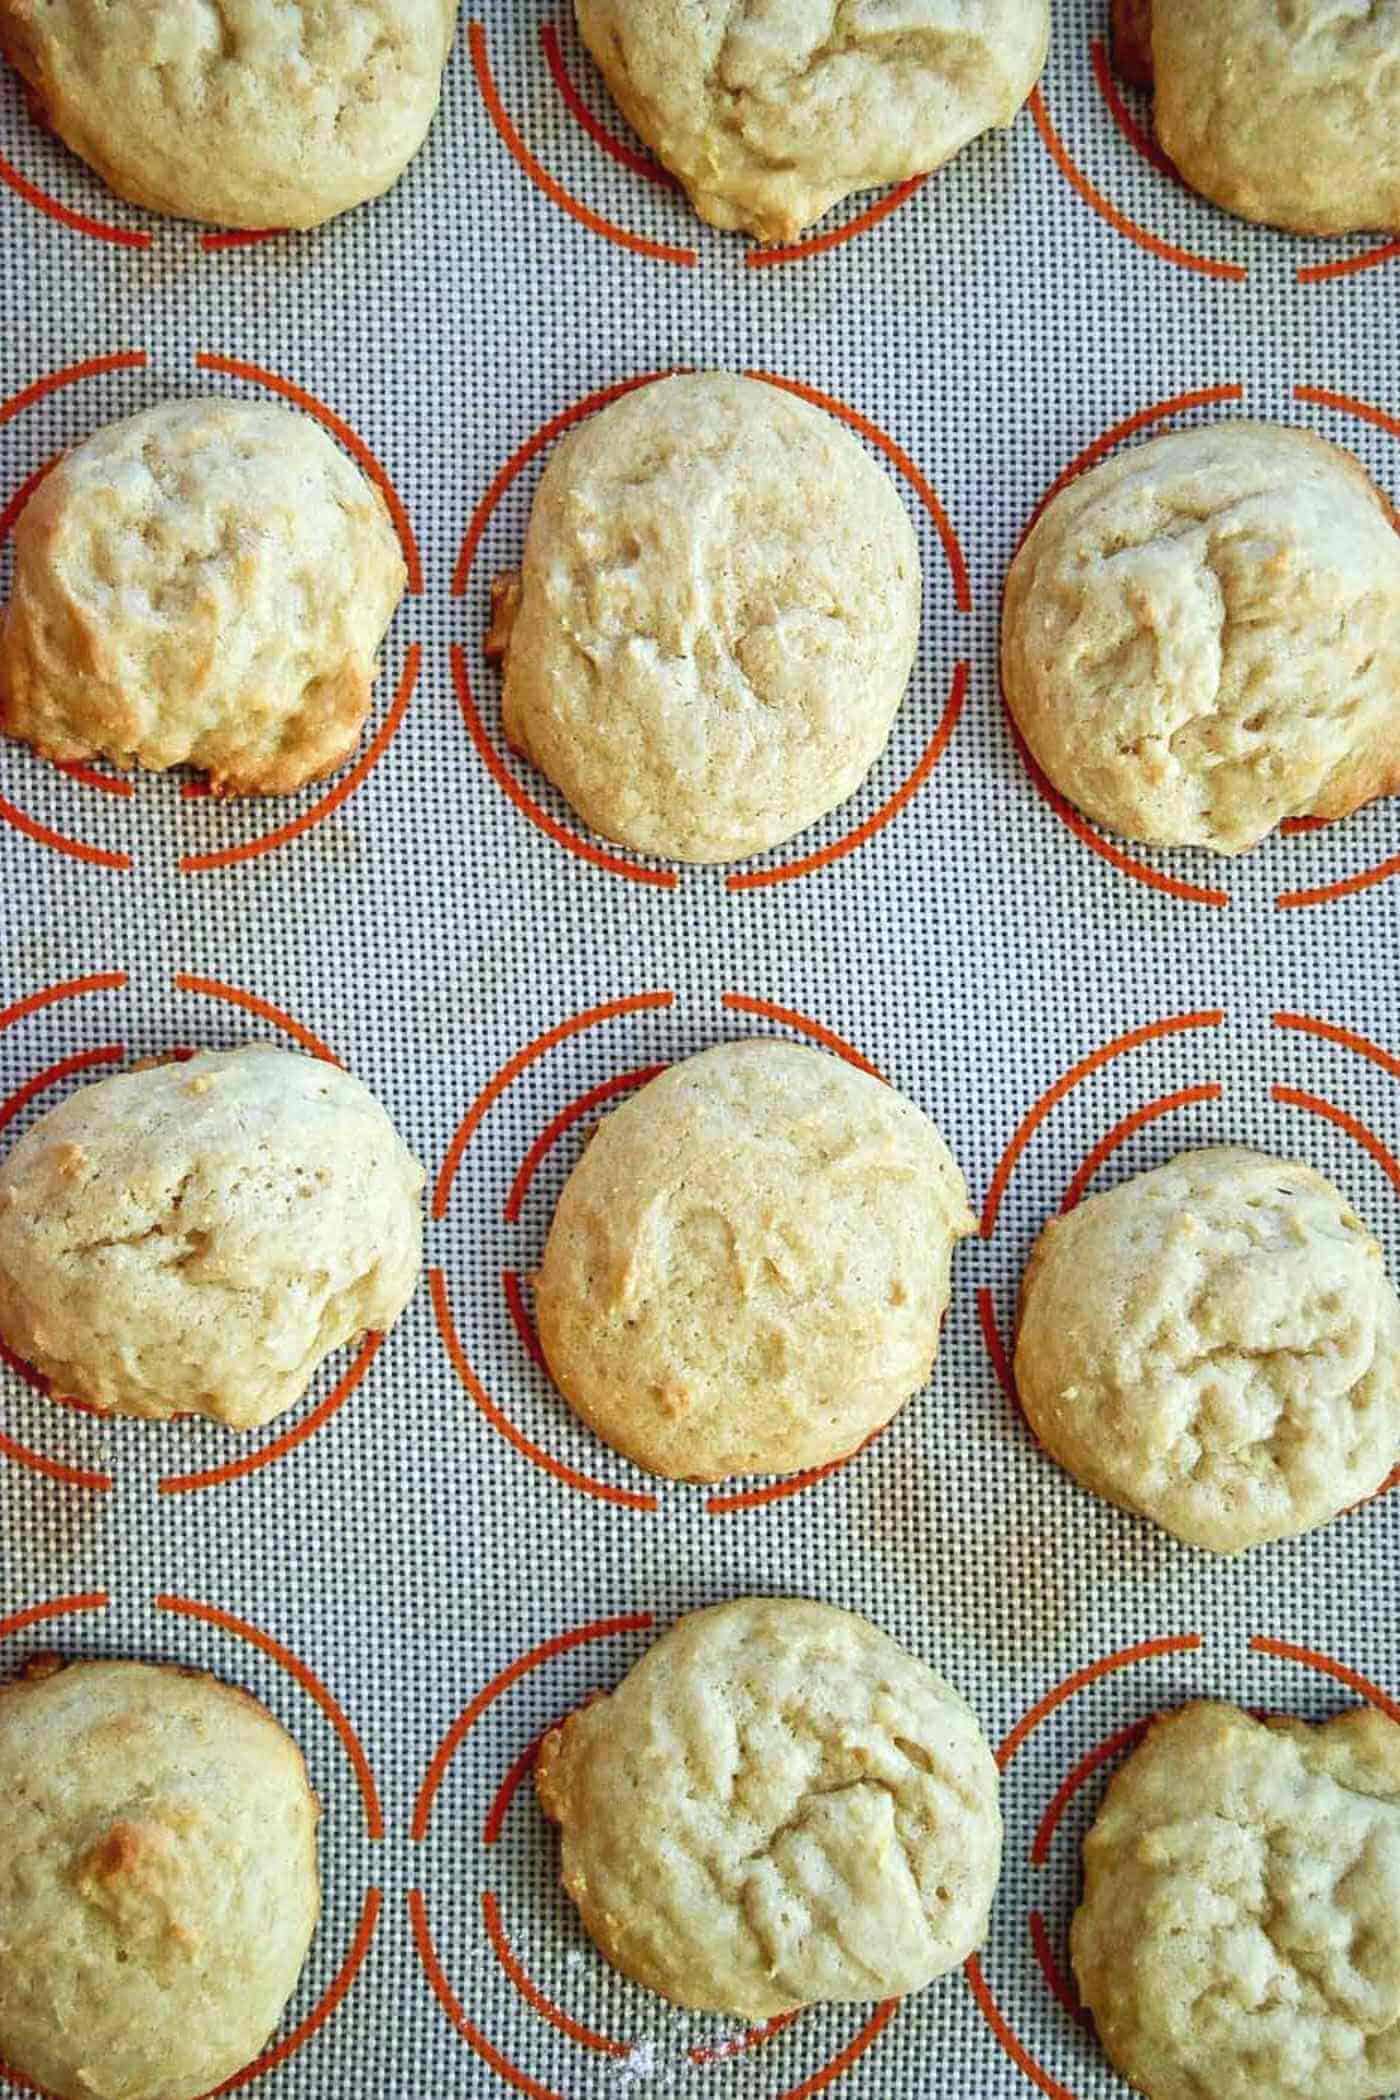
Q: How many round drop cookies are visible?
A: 12